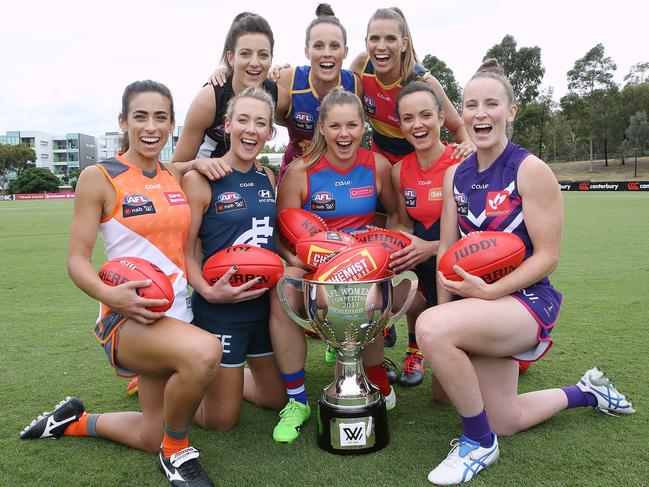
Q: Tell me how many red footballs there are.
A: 7